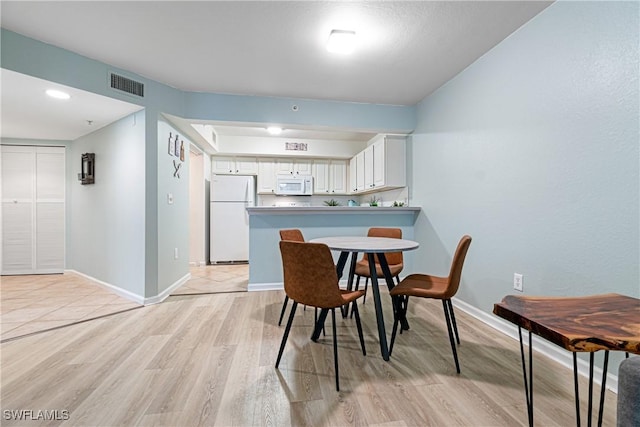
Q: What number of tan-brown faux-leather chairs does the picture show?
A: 4